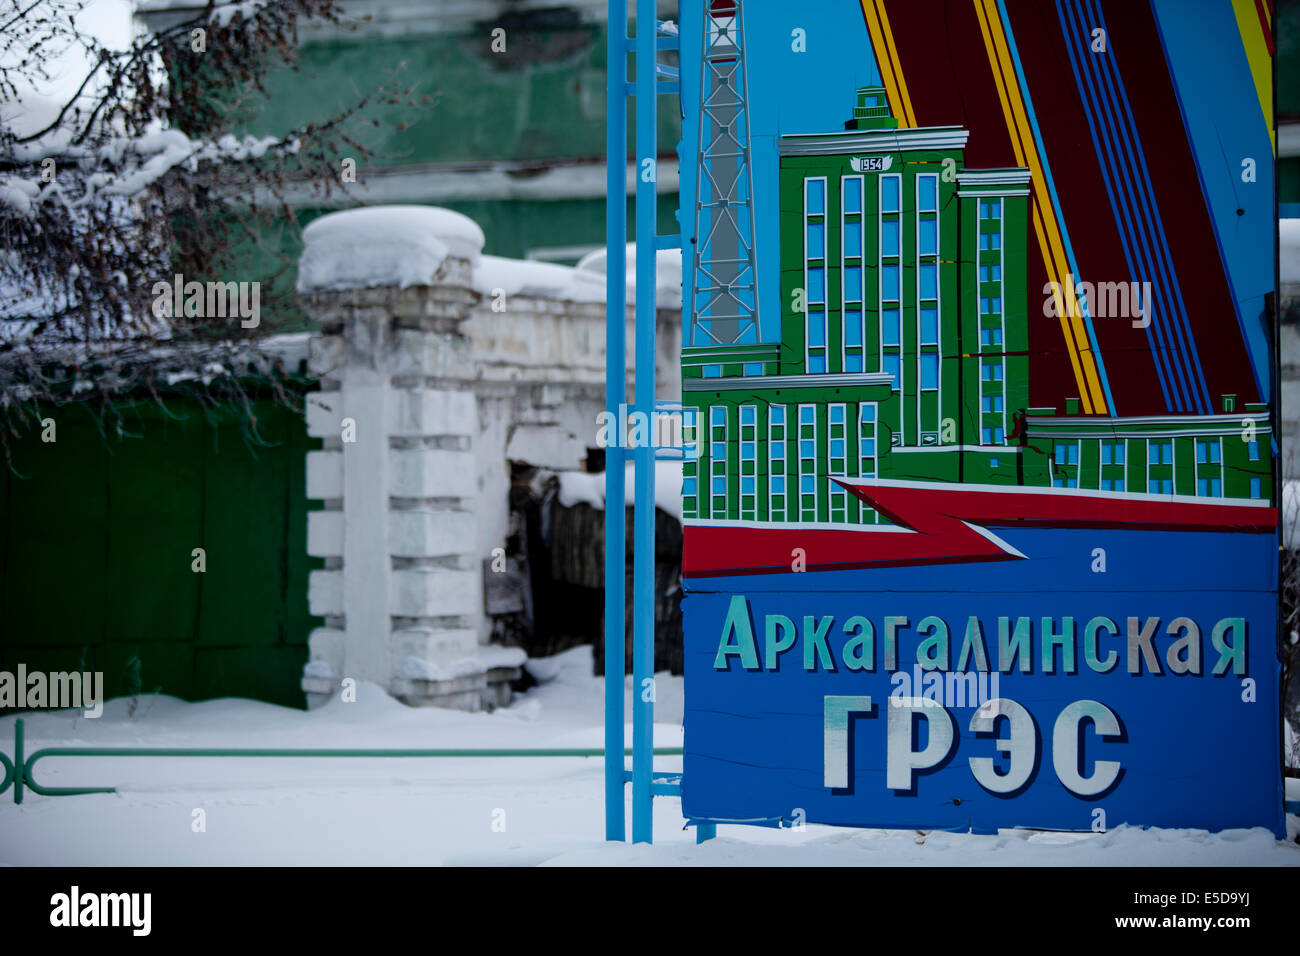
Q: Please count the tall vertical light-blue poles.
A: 2